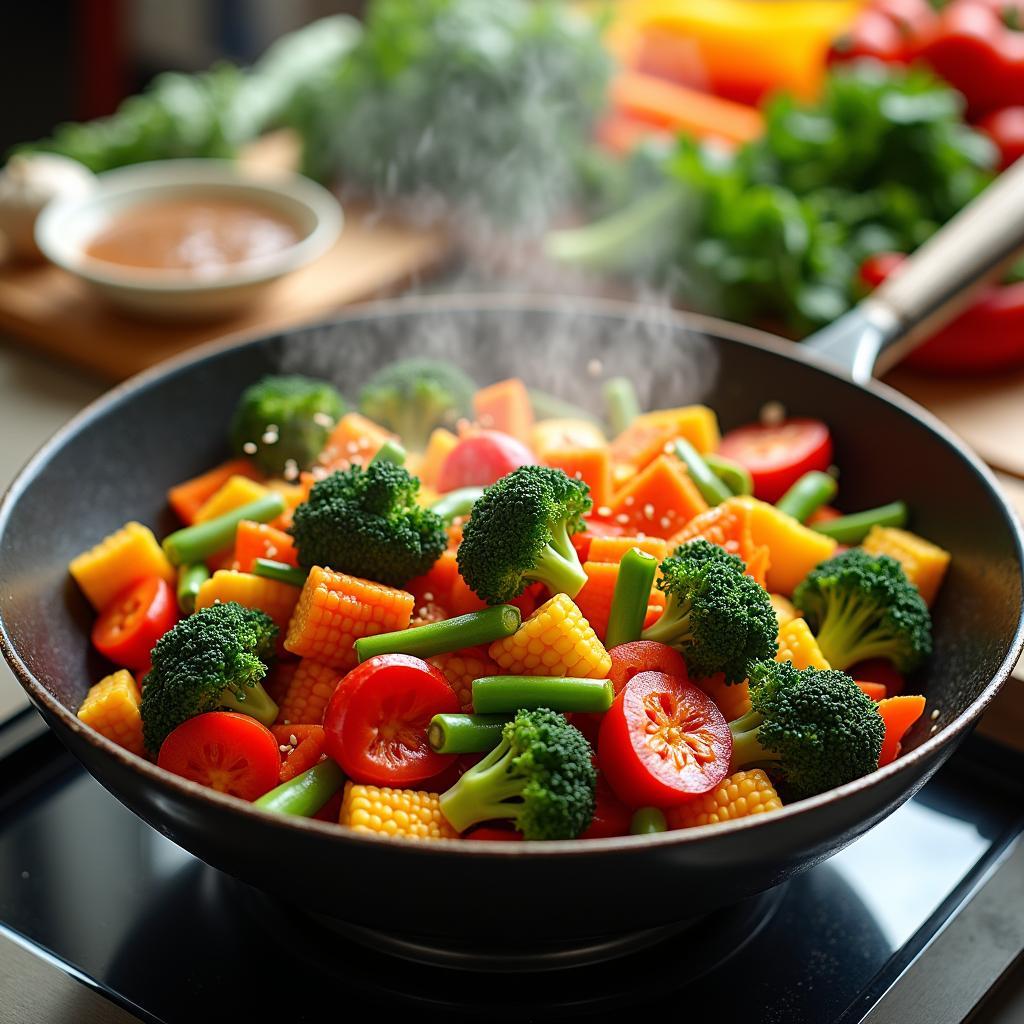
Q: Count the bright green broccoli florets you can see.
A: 9